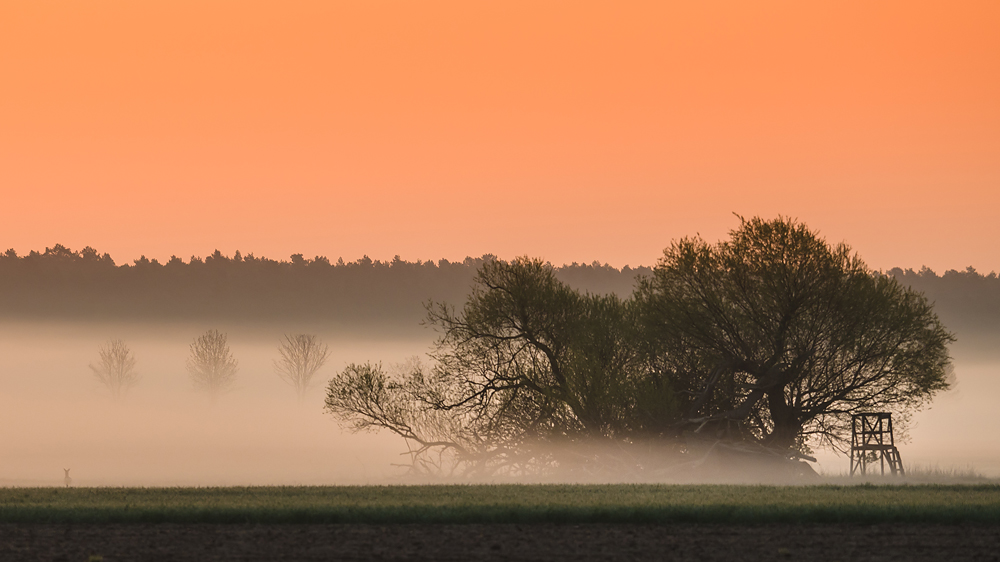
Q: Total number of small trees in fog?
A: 3